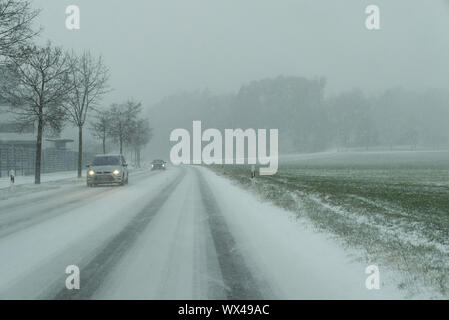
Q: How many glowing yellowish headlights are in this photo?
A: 4